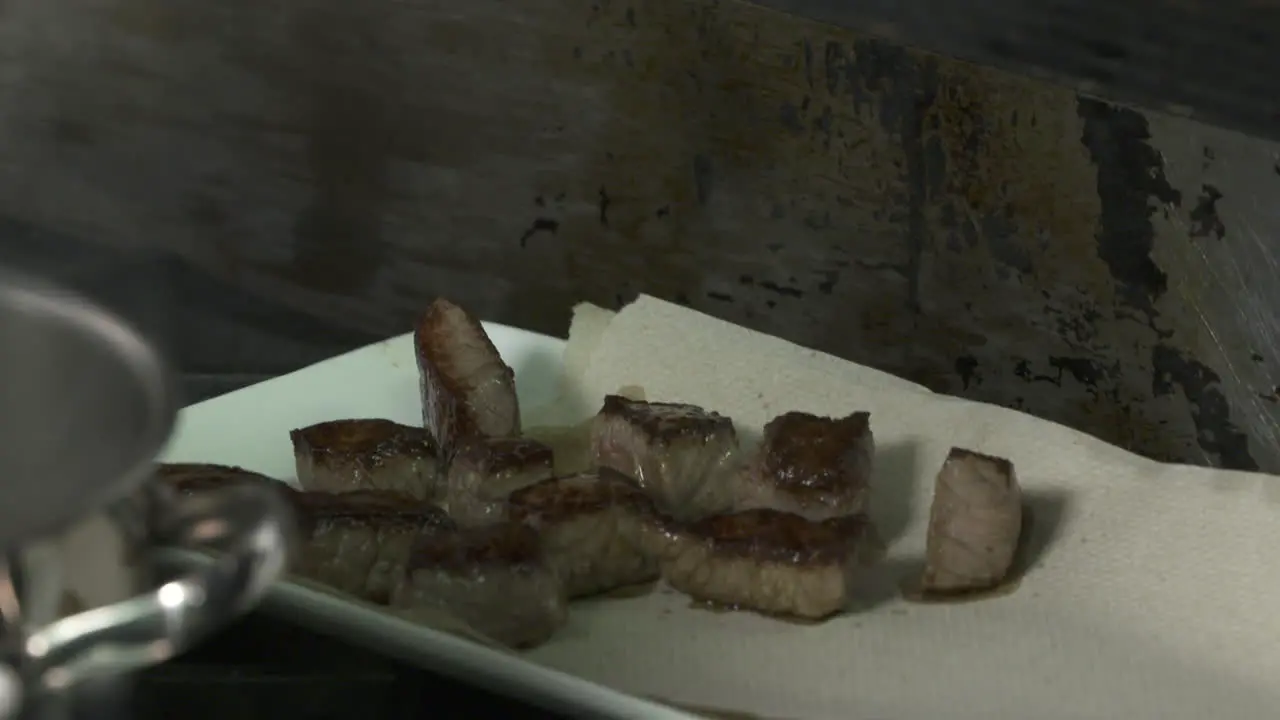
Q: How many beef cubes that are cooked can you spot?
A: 11